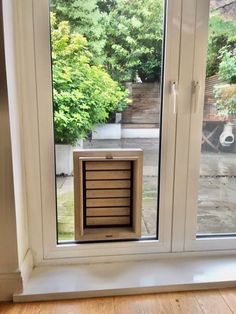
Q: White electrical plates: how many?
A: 0